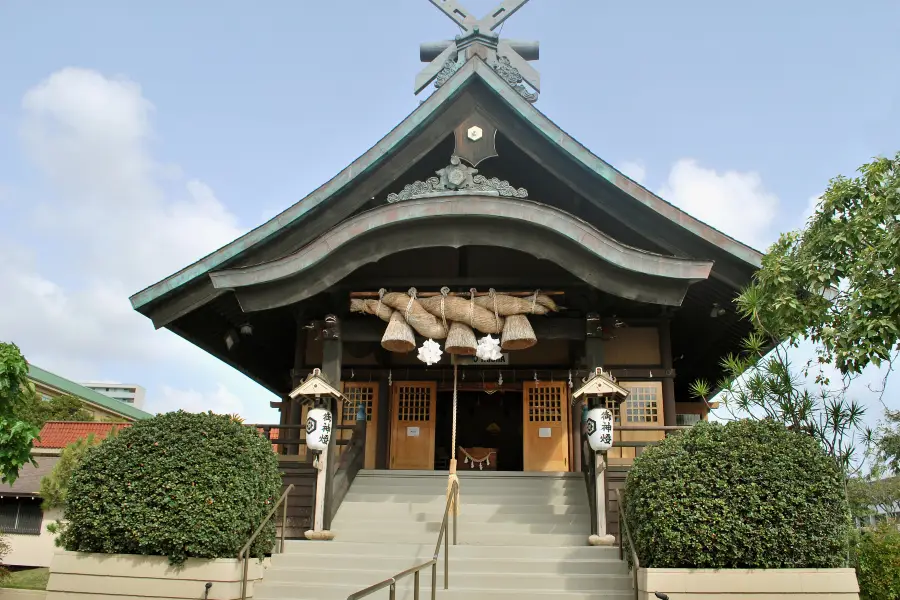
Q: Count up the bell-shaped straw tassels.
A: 3